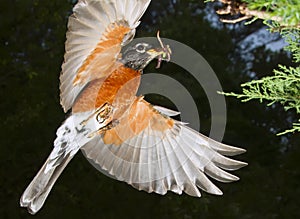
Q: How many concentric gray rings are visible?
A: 2